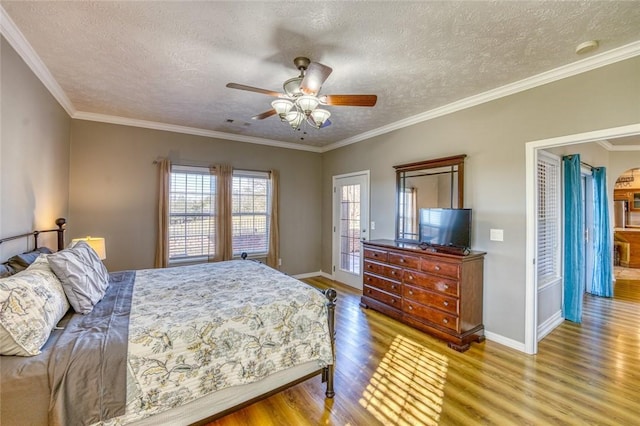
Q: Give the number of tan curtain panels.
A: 3